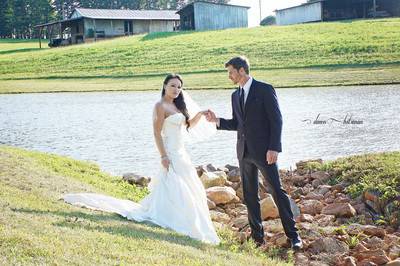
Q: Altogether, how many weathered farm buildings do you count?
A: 3